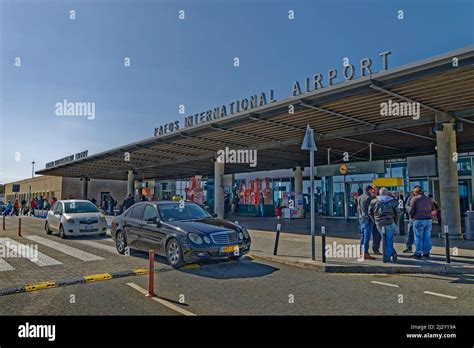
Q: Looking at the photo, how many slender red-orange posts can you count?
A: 3